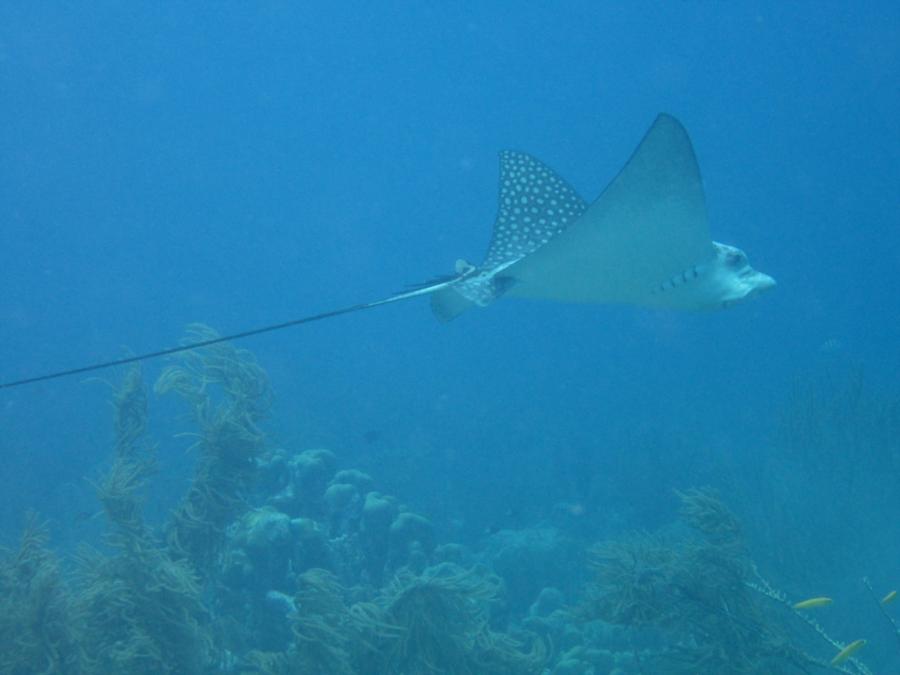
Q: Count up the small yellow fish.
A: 3